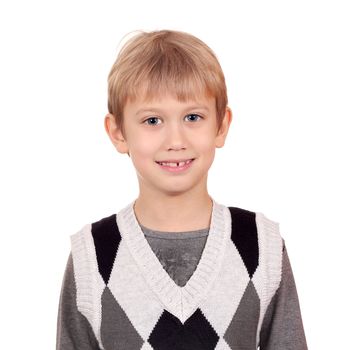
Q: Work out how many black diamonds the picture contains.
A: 3